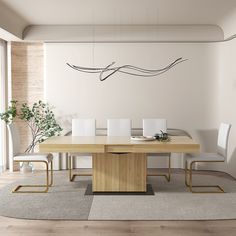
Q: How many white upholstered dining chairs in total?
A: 5